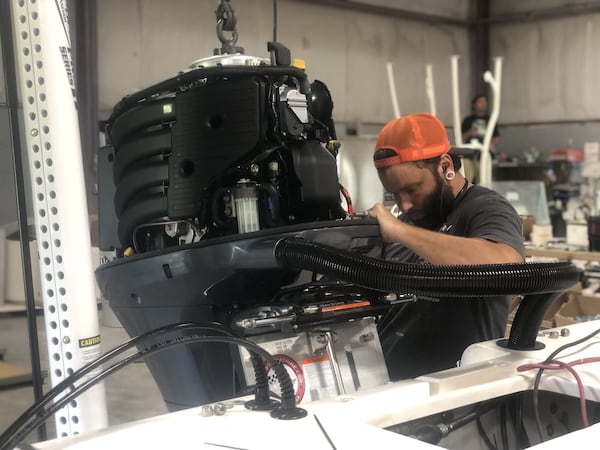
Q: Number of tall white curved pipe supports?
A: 4